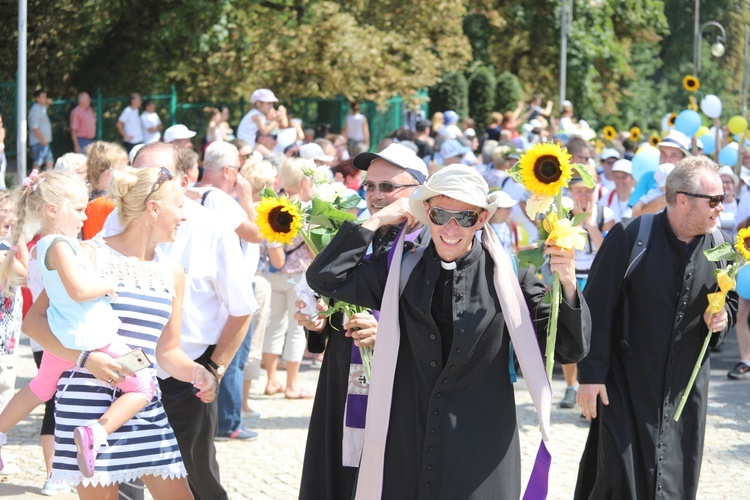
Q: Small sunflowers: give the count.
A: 5